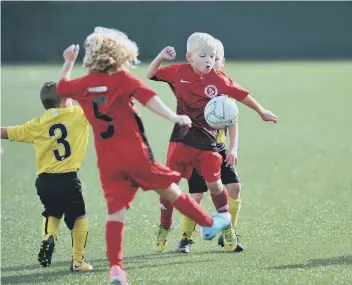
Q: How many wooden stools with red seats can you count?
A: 0